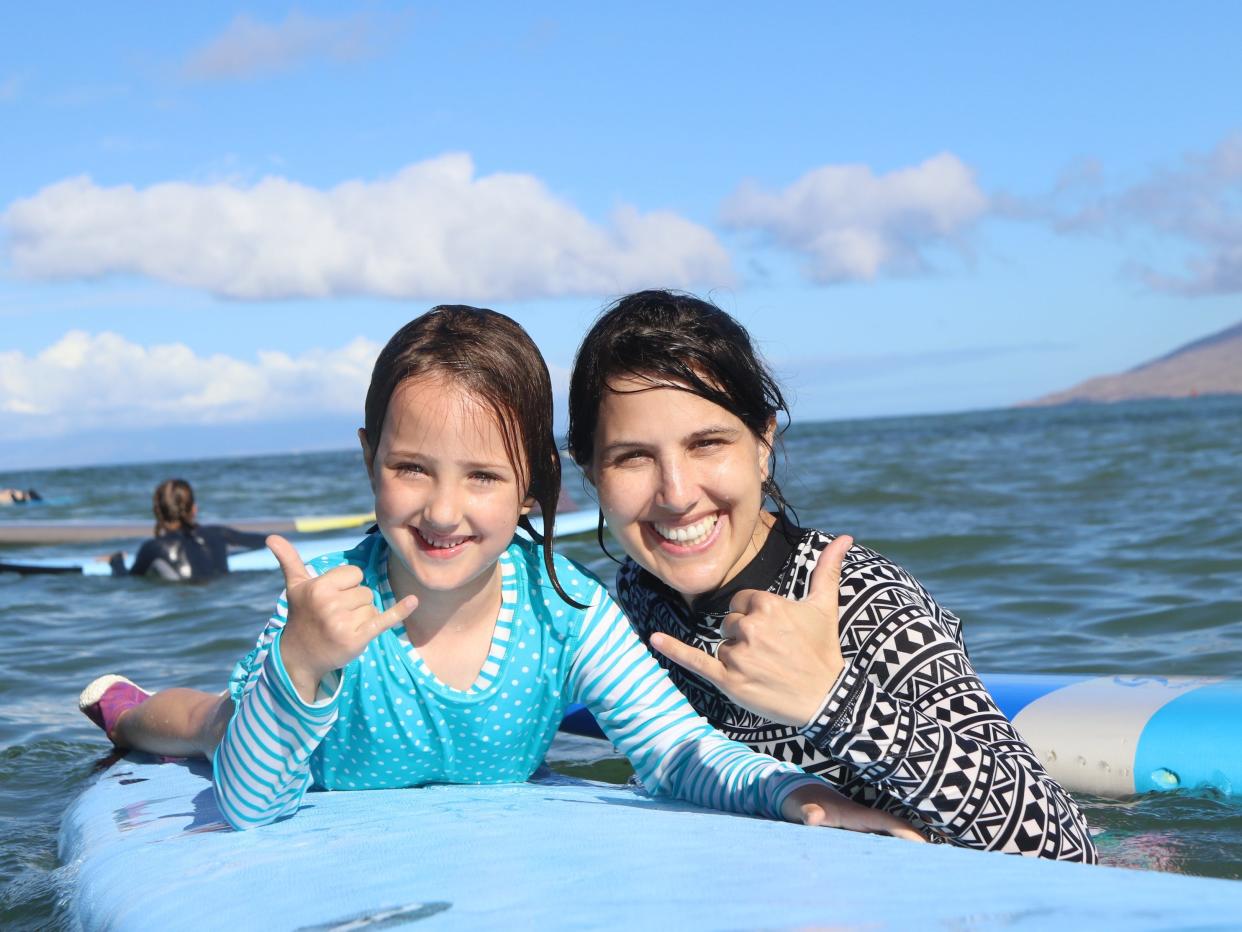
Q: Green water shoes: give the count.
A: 0